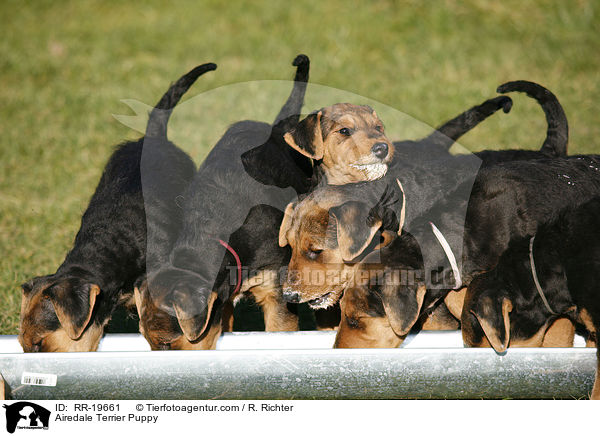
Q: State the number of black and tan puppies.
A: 6